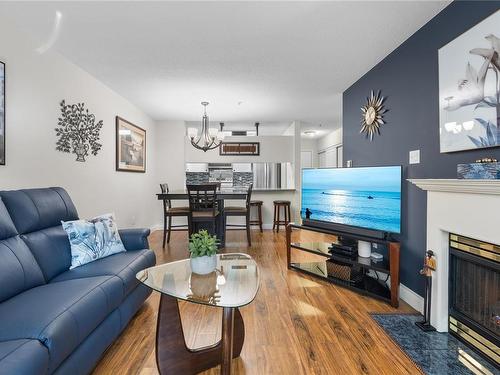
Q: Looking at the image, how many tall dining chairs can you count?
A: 4